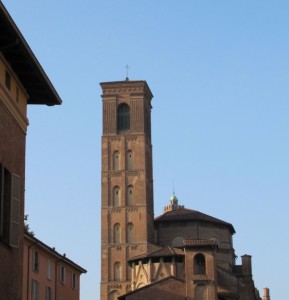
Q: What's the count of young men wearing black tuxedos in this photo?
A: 0